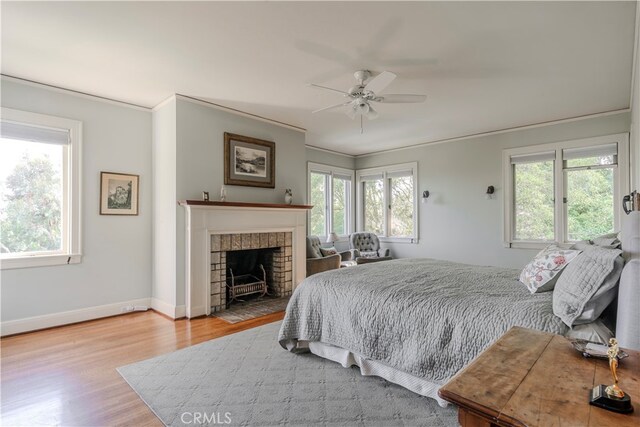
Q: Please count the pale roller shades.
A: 7